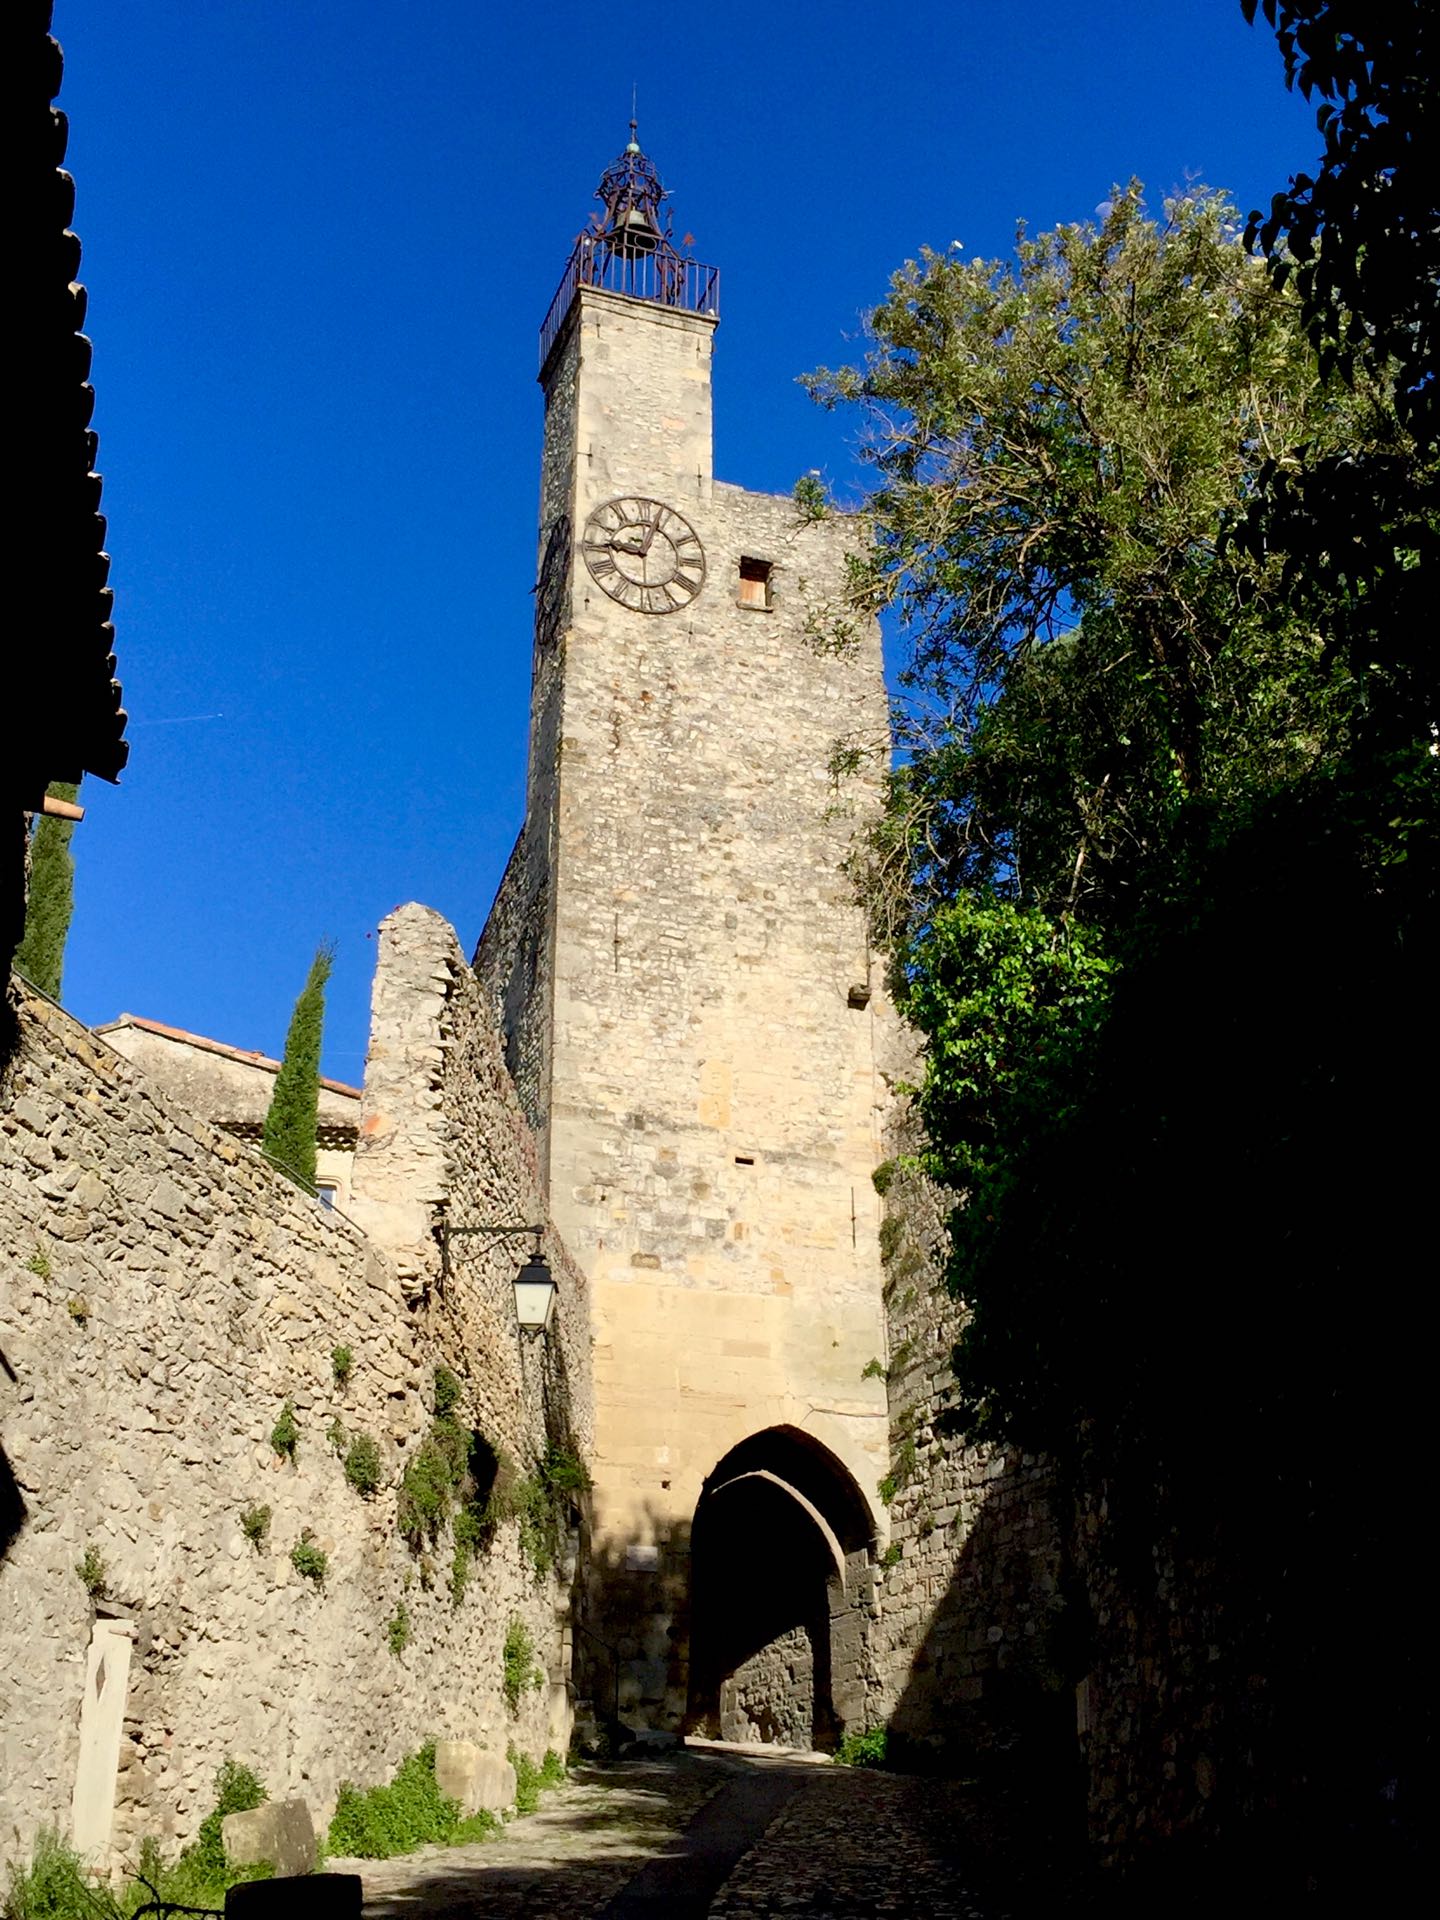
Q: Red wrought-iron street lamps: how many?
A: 0